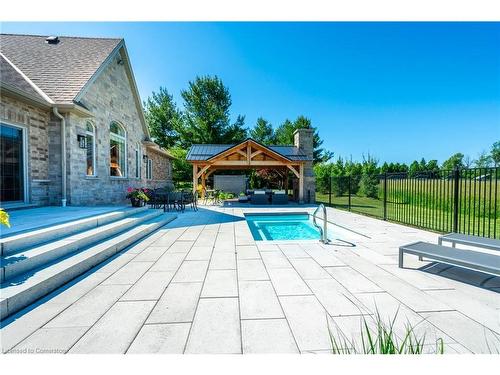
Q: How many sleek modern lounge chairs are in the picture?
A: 2